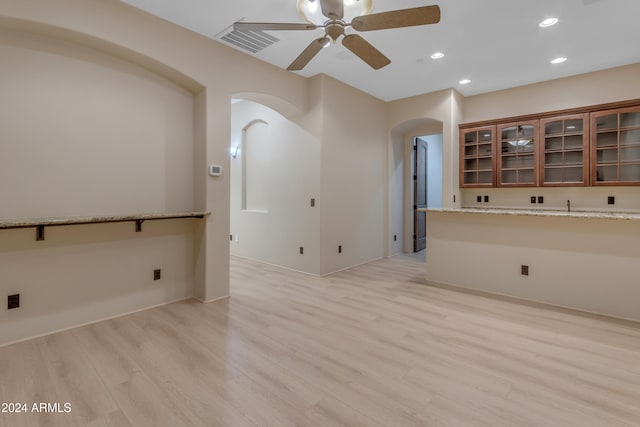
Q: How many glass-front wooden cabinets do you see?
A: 4